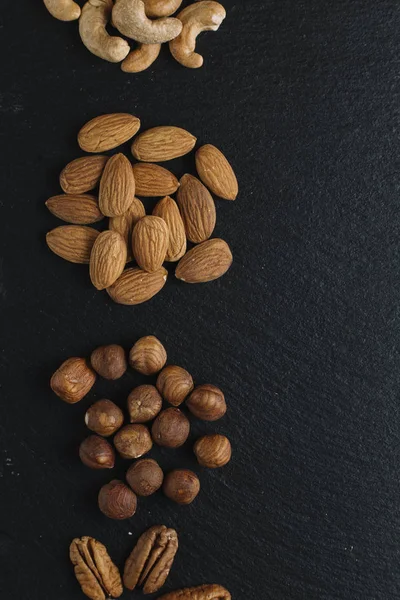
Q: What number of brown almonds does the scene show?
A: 15